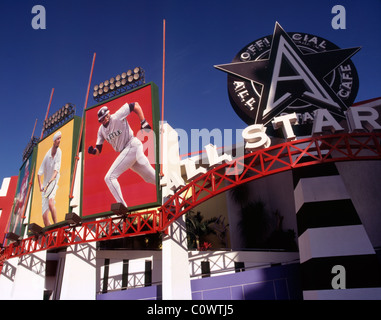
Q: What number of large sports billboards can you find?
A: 3